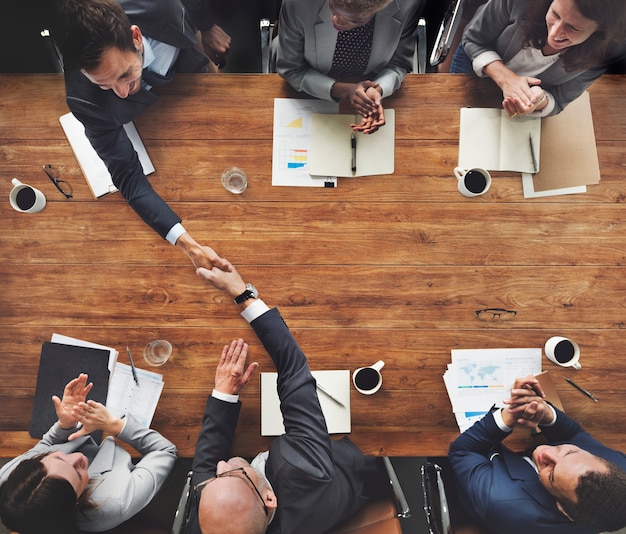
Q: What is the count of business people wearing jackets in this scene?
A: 6